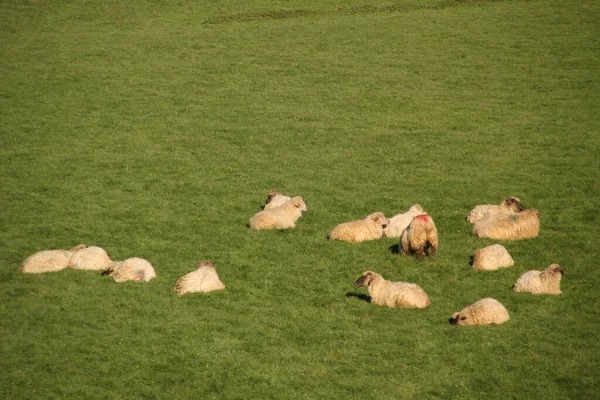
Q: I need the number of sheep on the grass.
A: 15